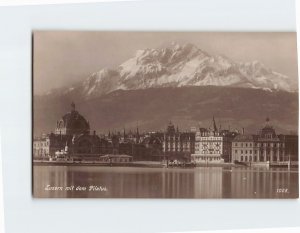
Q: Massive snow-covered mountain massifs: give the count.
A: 1